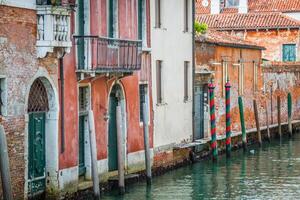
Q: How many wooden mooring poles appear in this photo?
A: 11